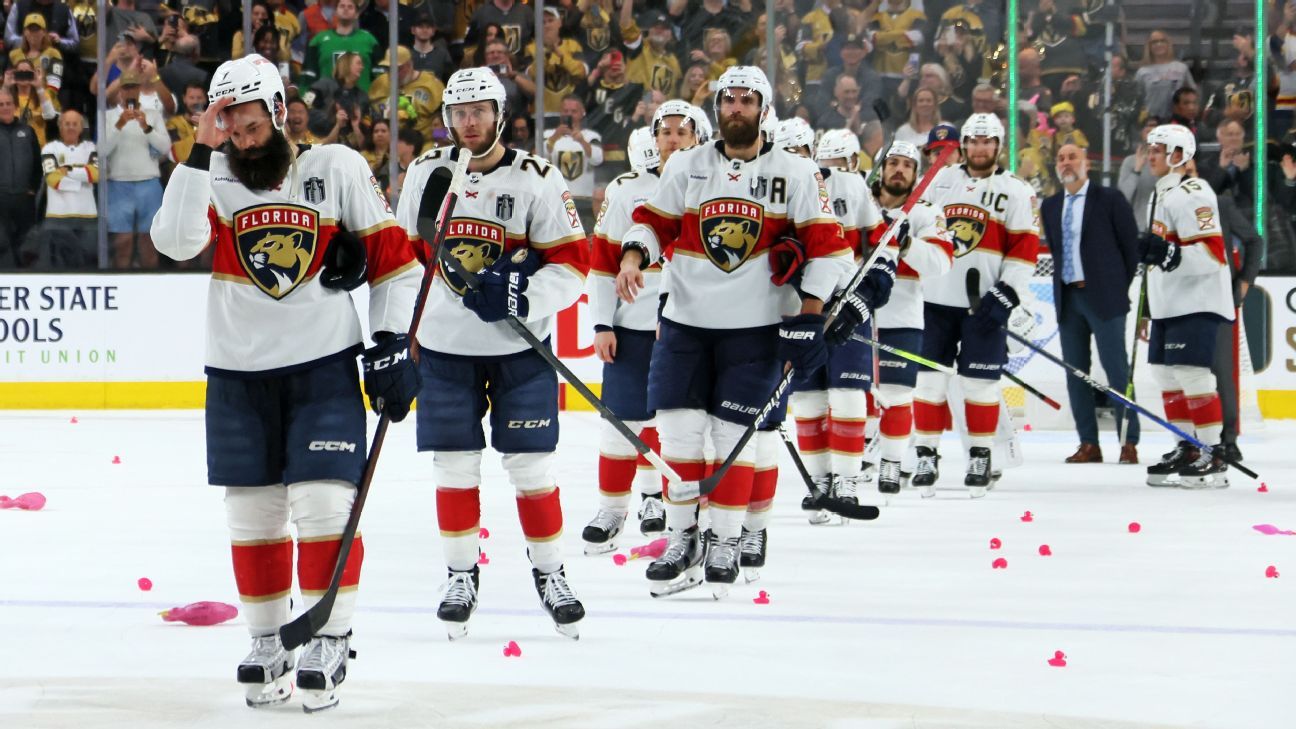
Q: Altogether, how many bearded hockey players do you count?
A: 5